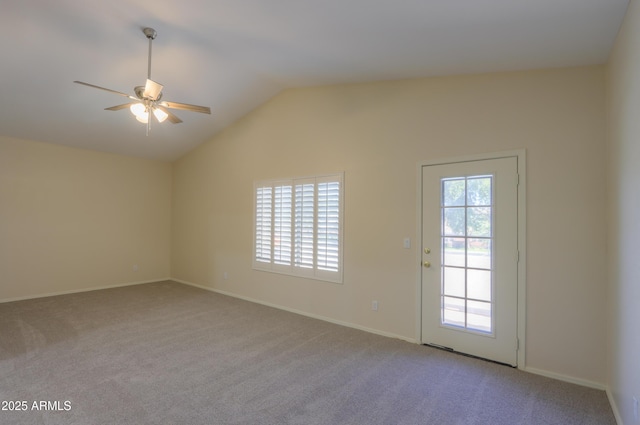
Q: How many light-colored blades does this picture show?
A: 5